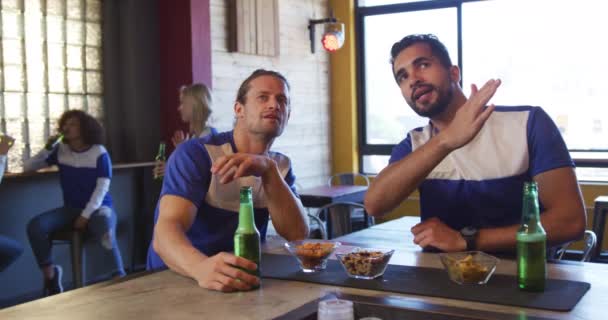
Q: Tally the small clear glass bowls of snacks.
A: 3